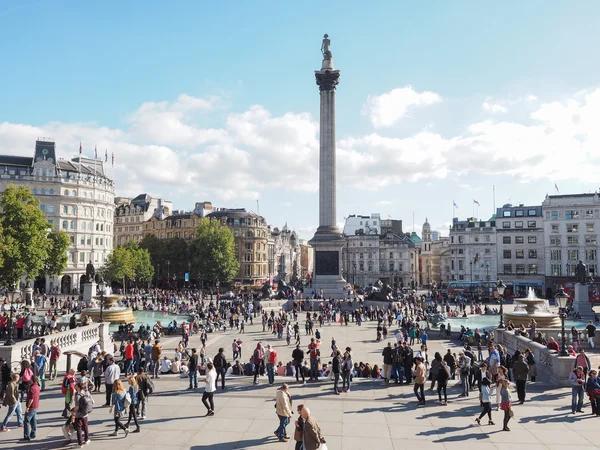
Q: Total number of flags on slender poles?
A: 7